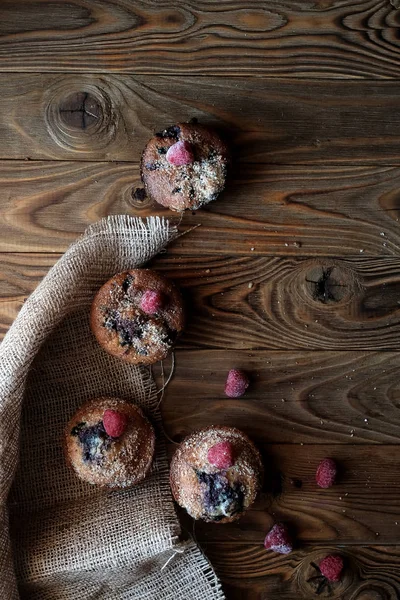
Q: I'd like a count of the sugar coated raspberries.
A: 8